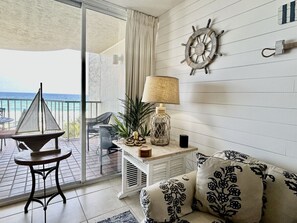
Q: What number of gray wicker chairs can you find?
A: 2